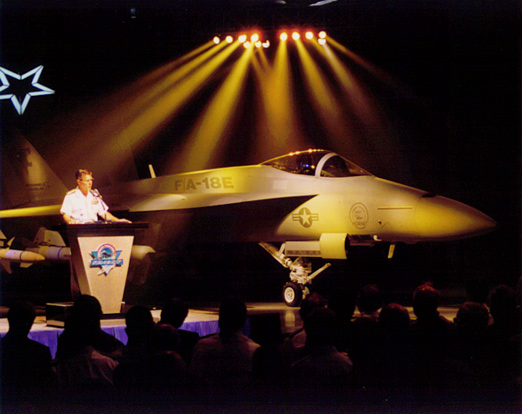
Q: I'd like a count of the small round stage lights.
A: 12